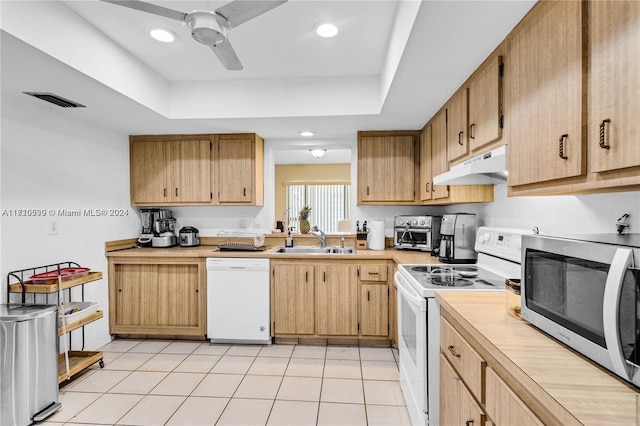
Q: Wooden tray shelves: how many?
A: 3